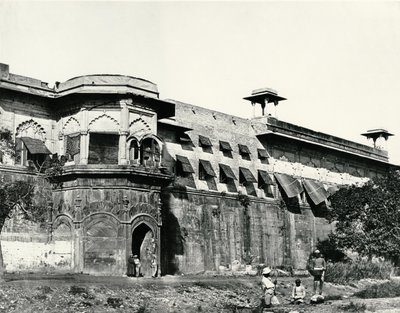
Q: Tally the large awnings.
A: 2